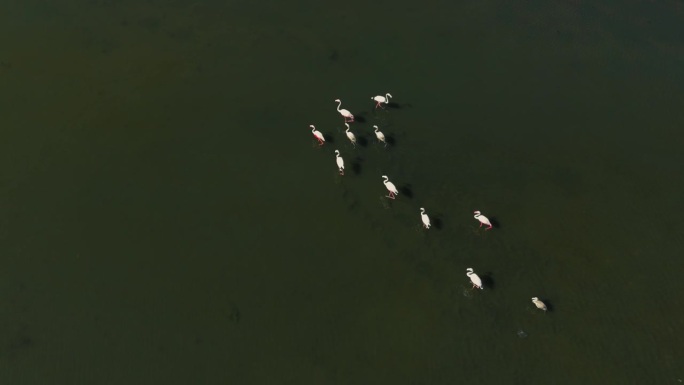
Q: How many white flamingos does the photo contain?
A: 11